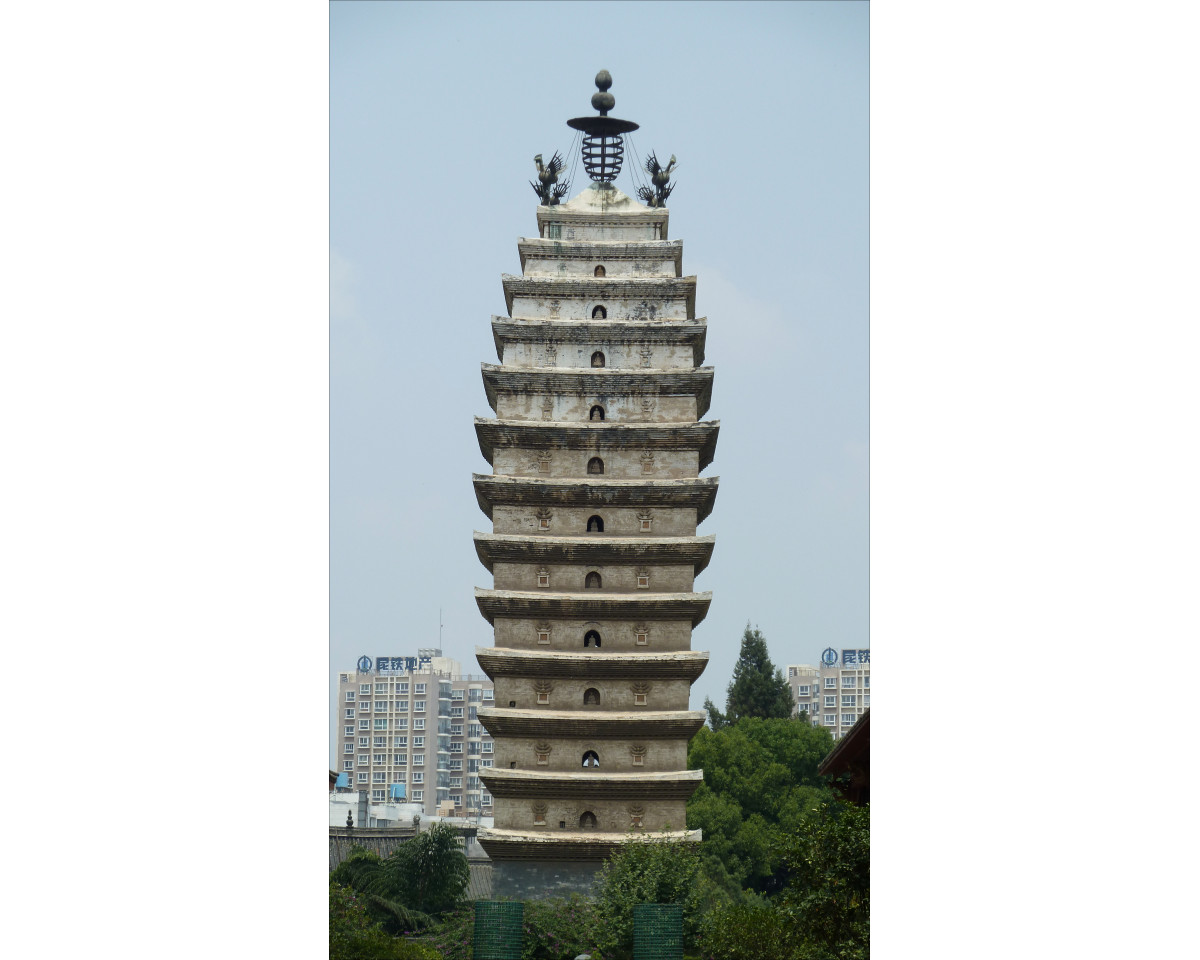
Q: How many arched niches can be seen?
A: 11